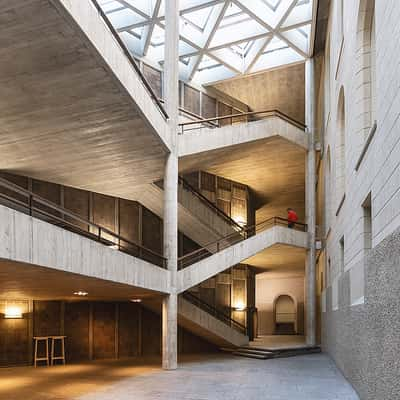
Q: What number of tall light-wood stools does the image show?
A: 2